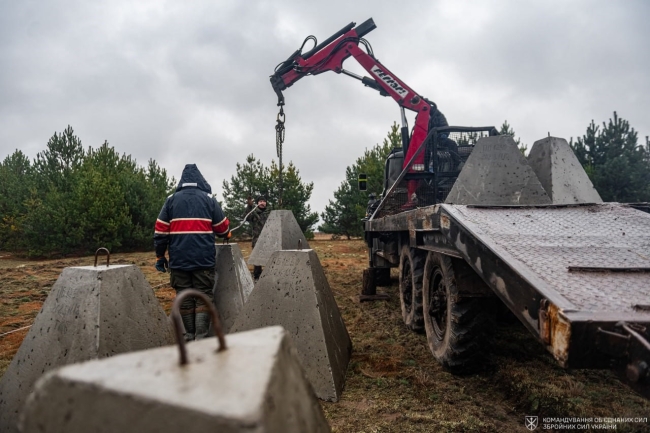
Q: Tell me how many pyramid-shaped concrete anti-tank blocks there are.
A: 7